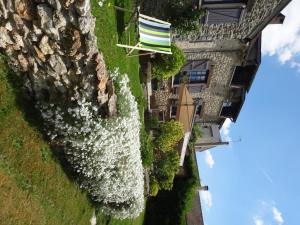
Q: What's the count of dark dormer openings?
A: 2